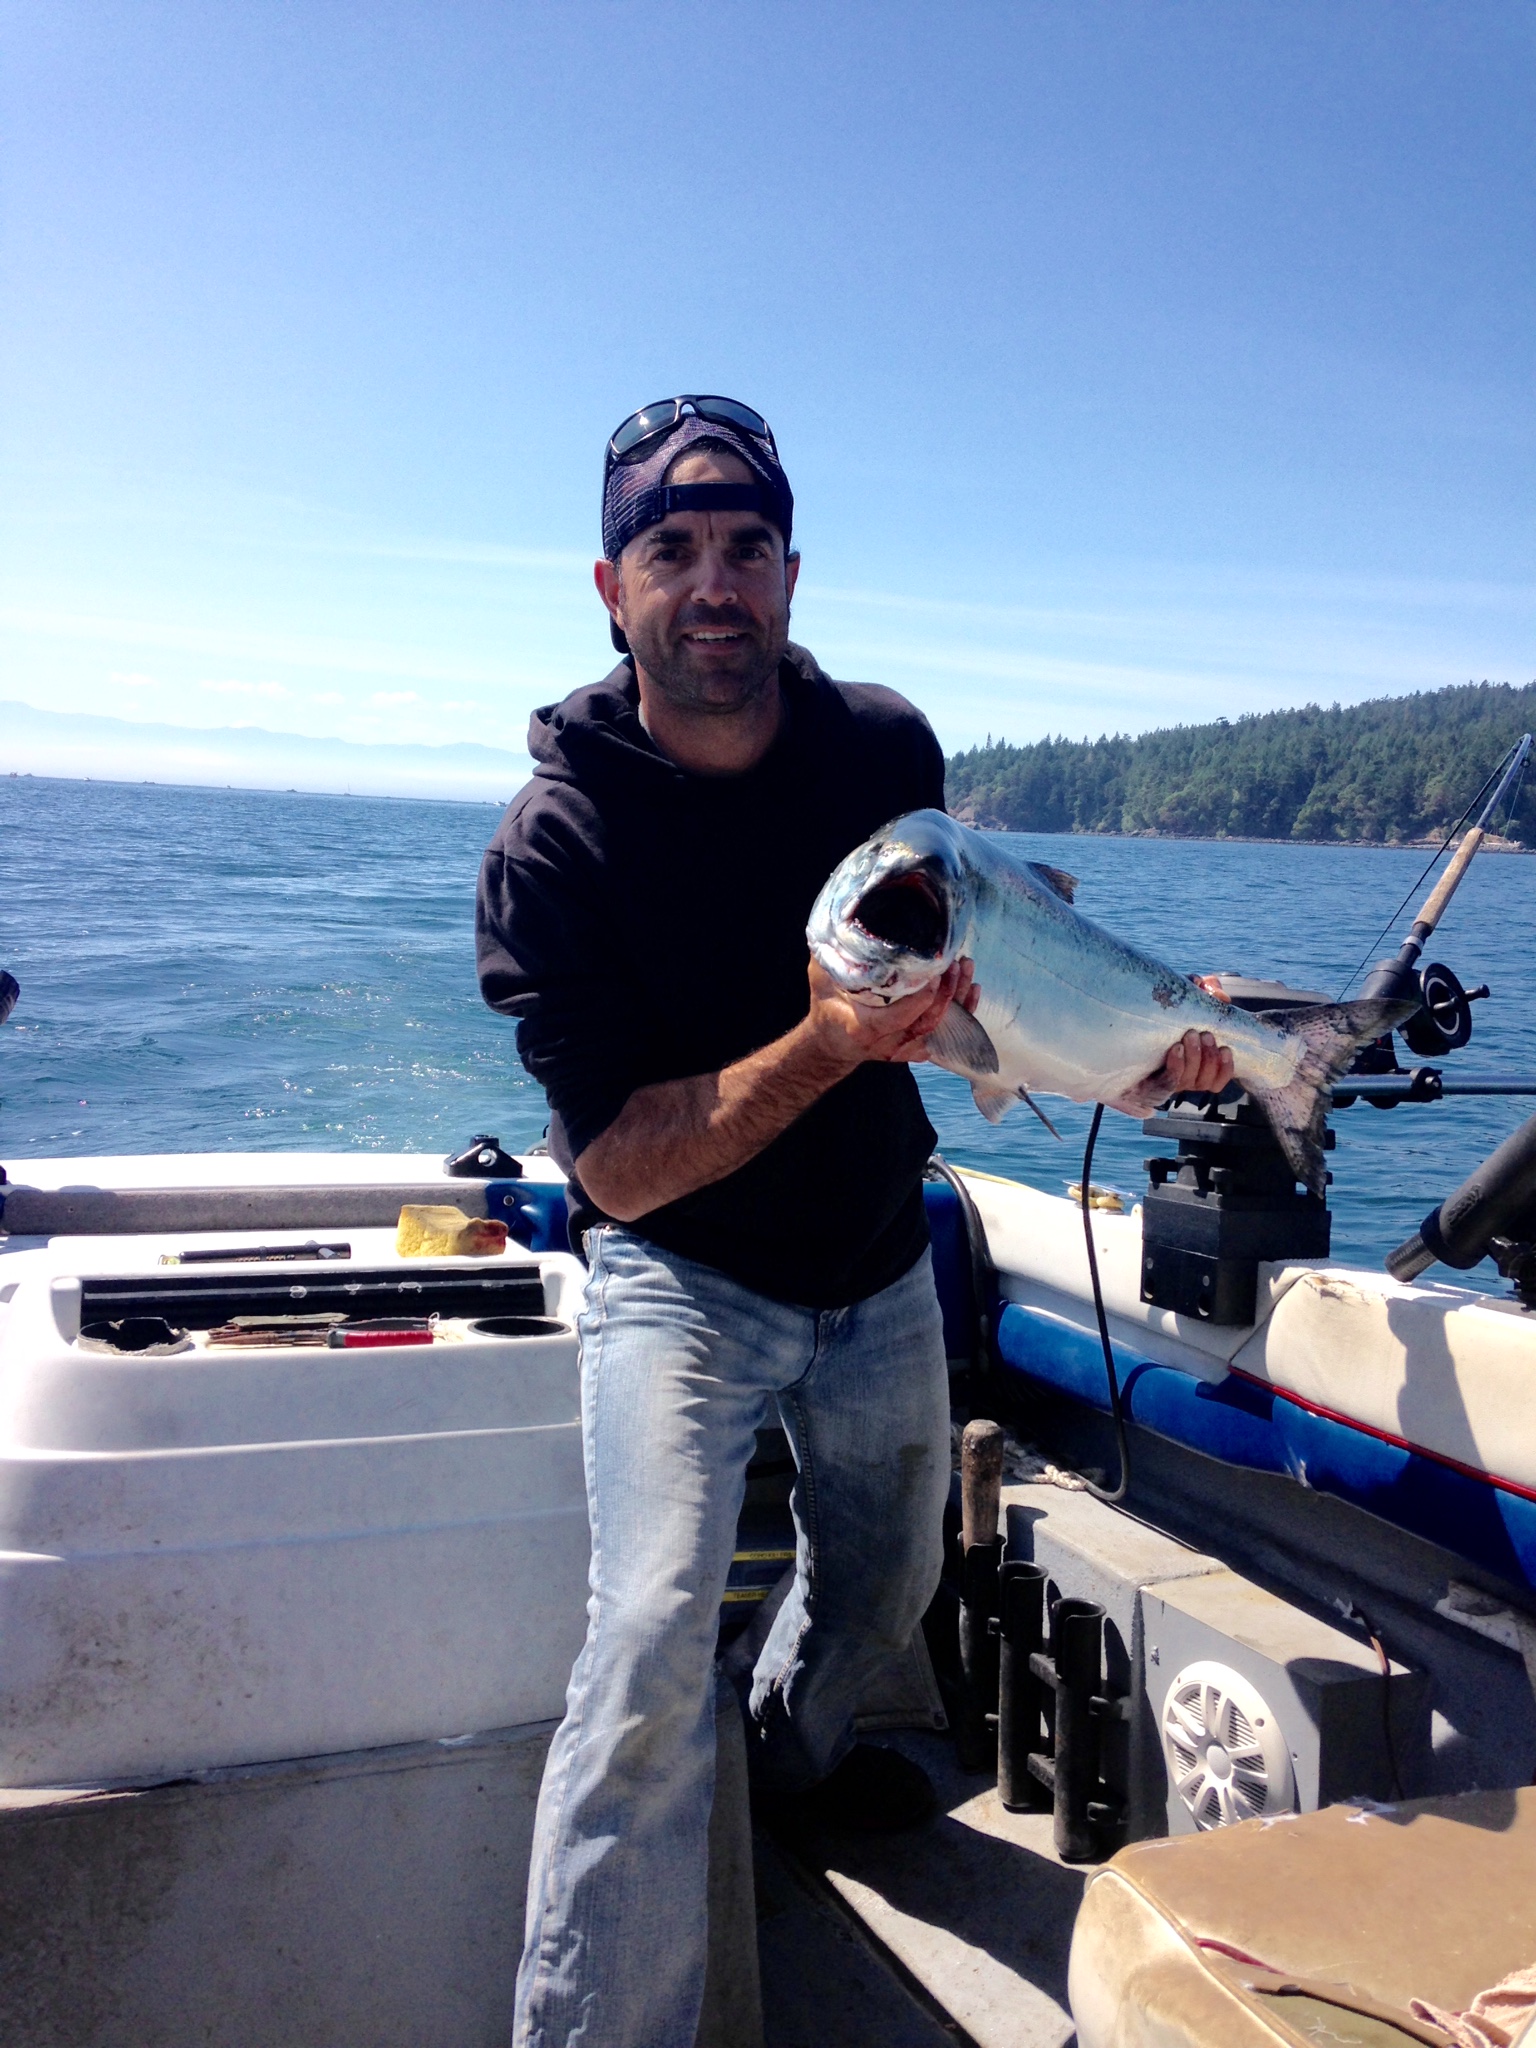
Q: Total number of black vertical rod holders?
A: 3